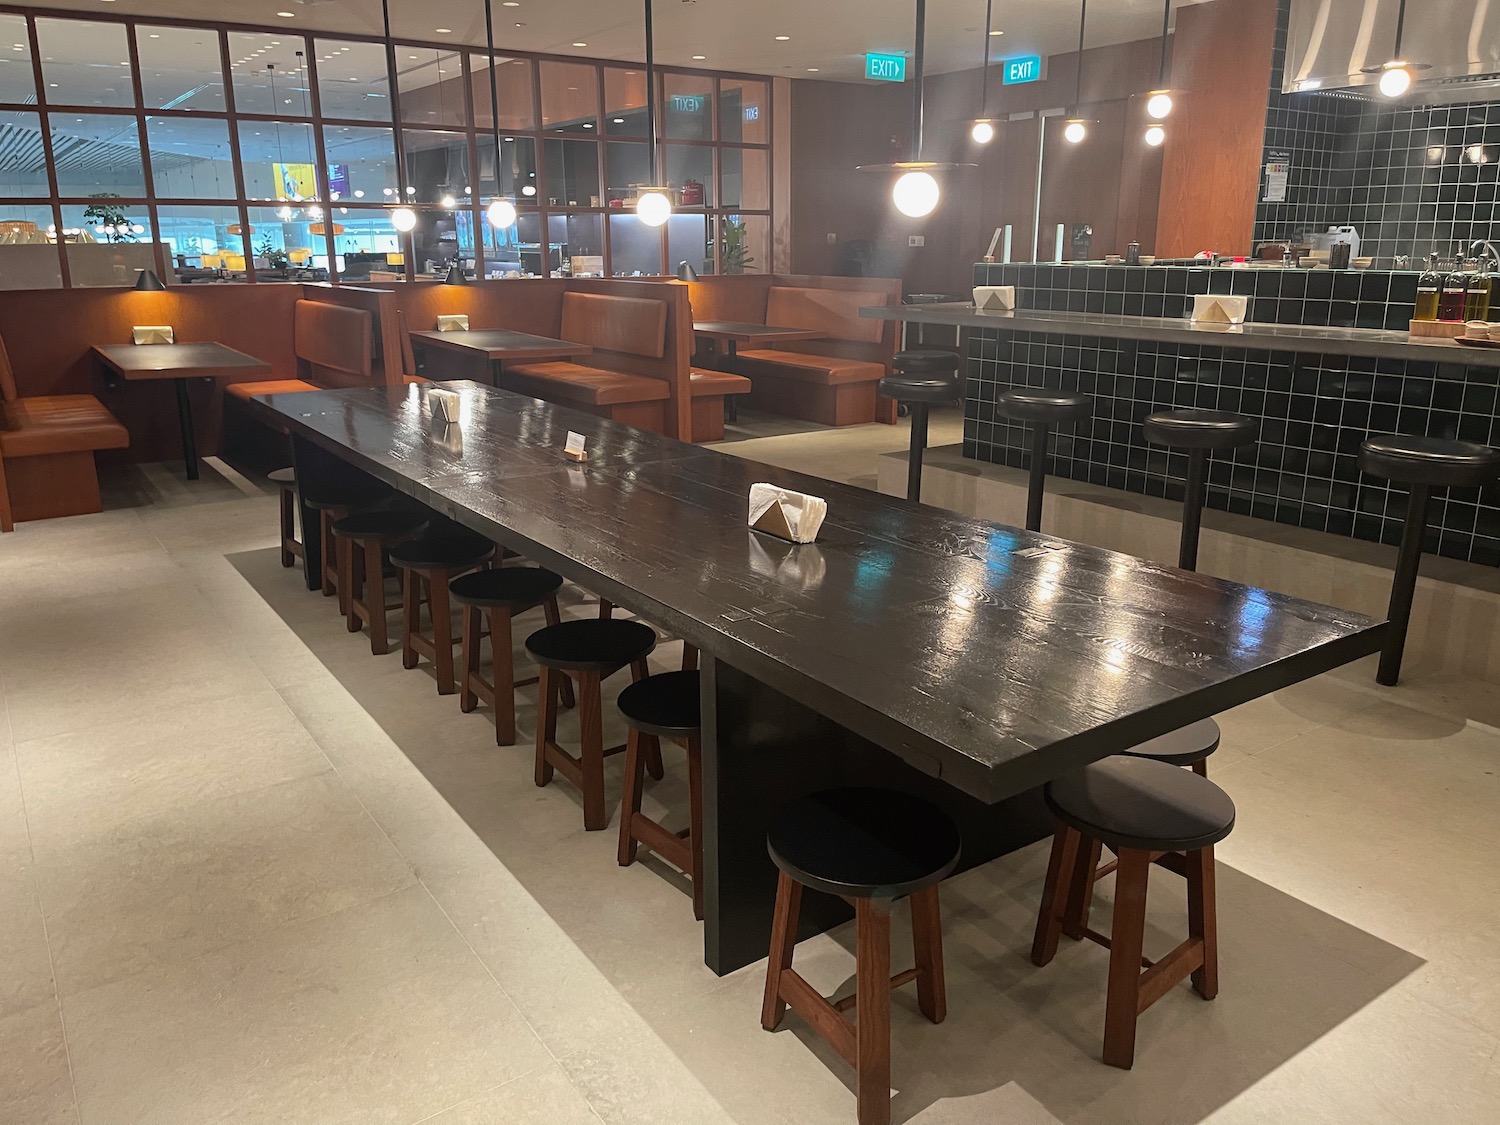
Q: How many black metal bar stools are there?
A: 5